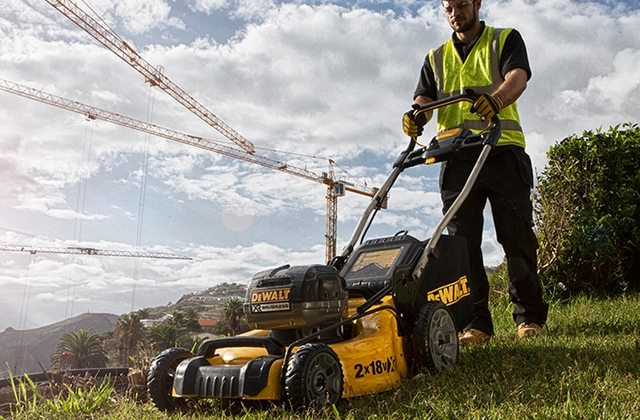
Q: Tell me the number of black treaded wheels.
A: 3